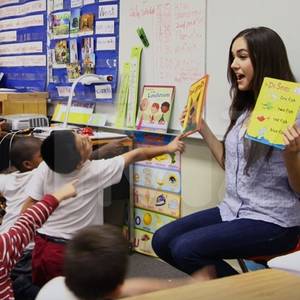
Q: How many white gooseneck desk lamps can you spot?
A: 1